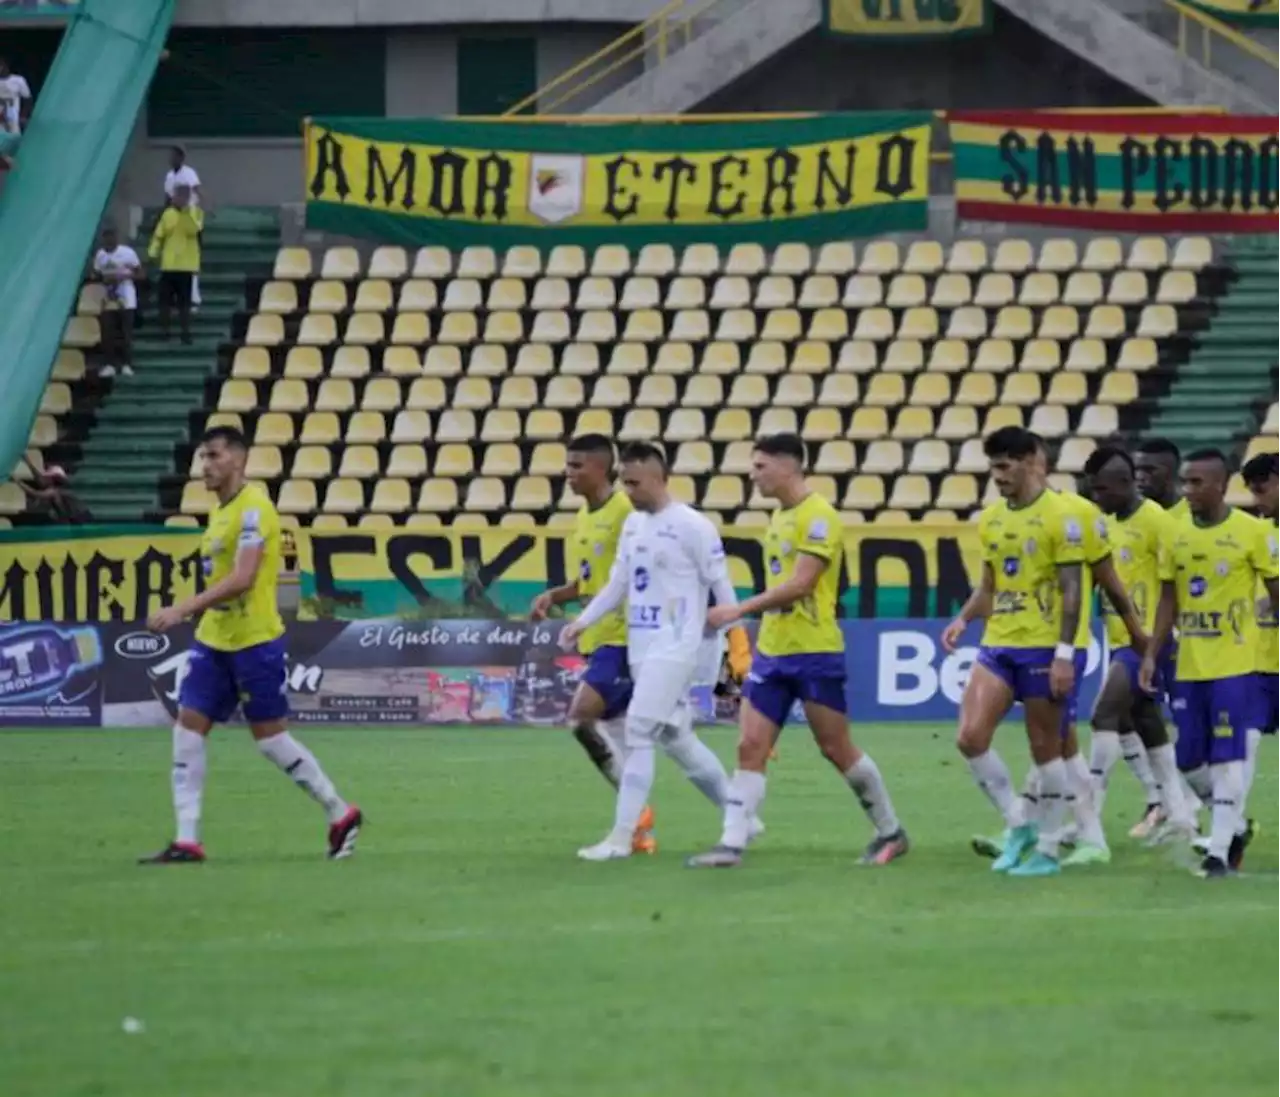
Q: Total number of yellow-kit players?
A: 9